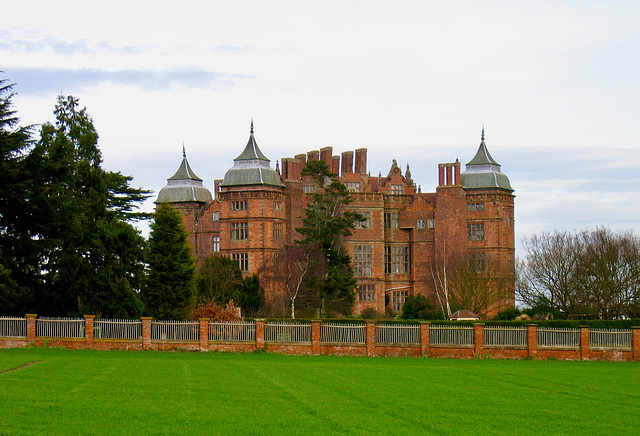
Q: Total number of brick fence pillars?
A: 12